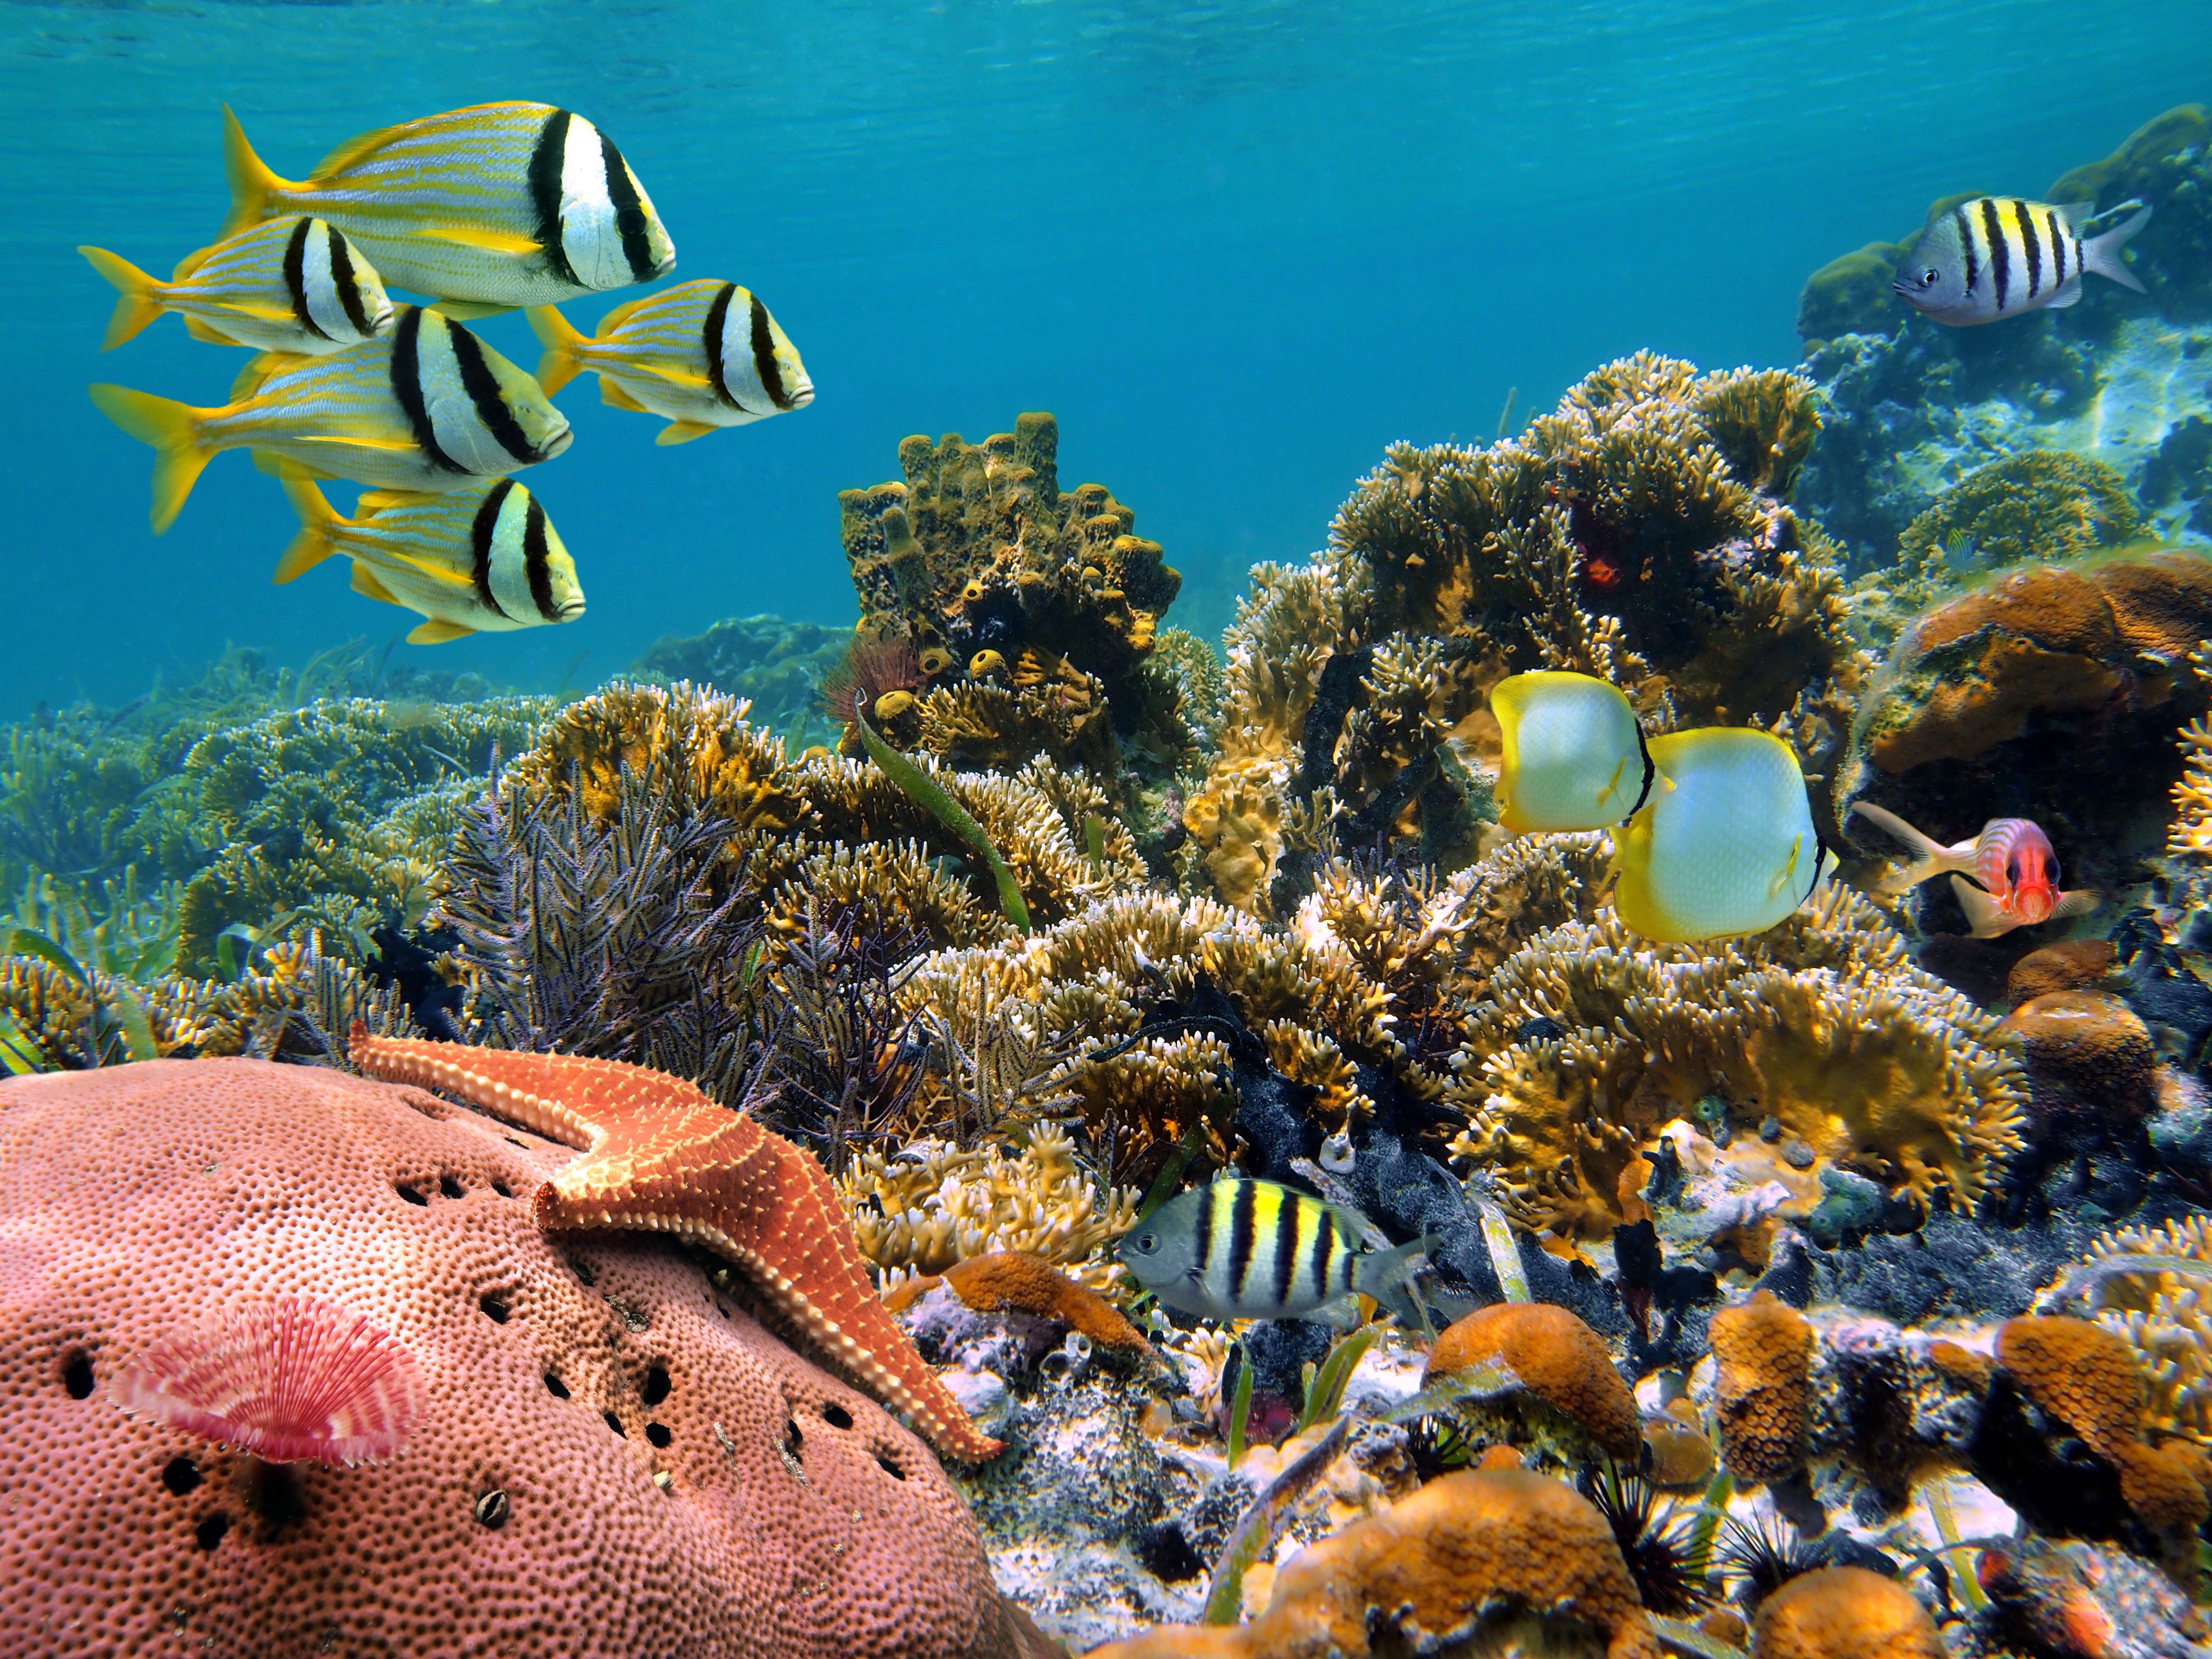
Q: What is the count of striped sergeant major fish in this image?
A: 2